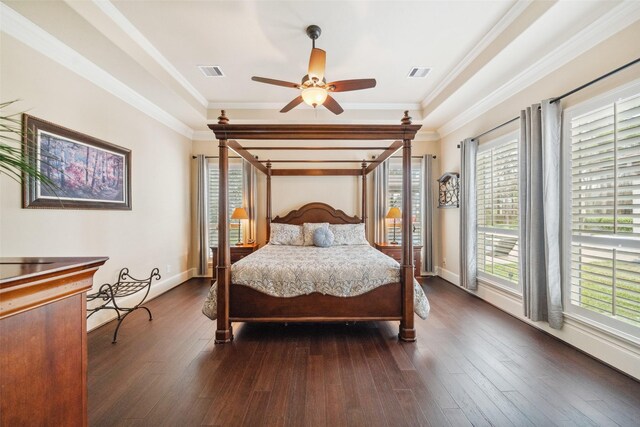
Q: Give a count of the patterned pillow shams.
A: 3